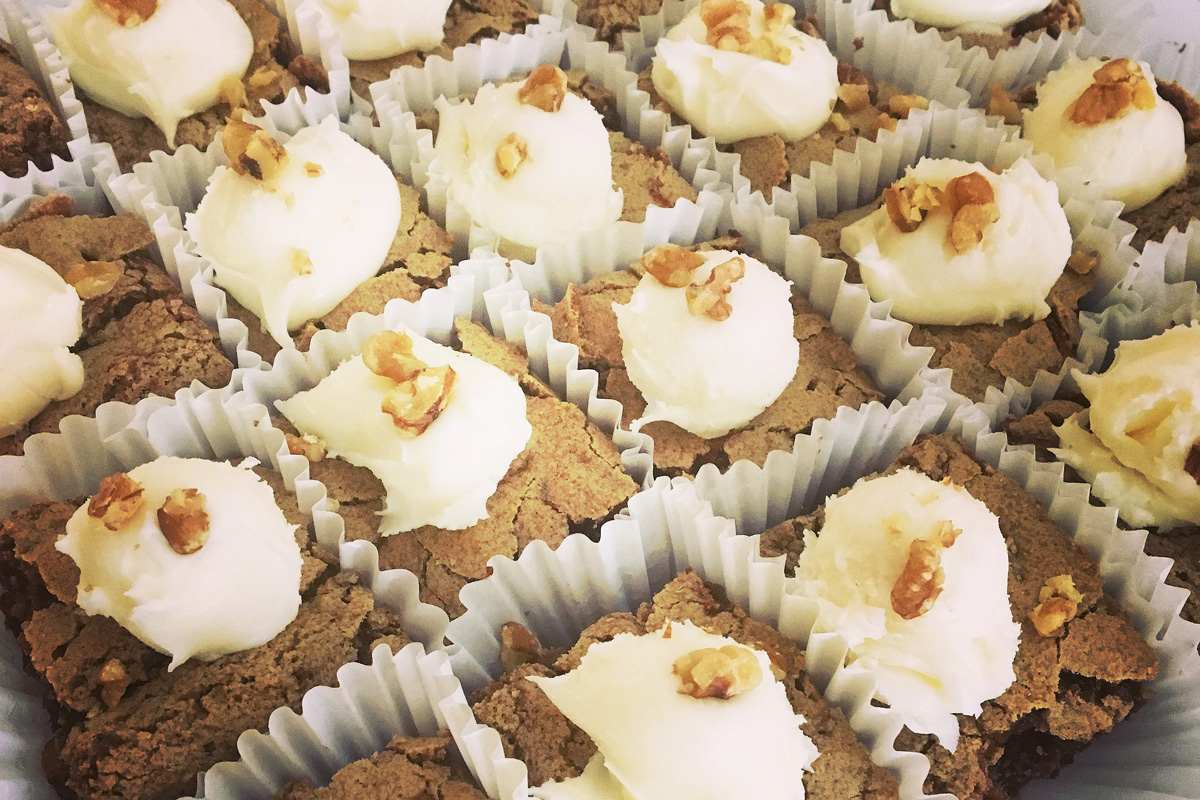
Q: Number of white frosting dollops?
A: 15